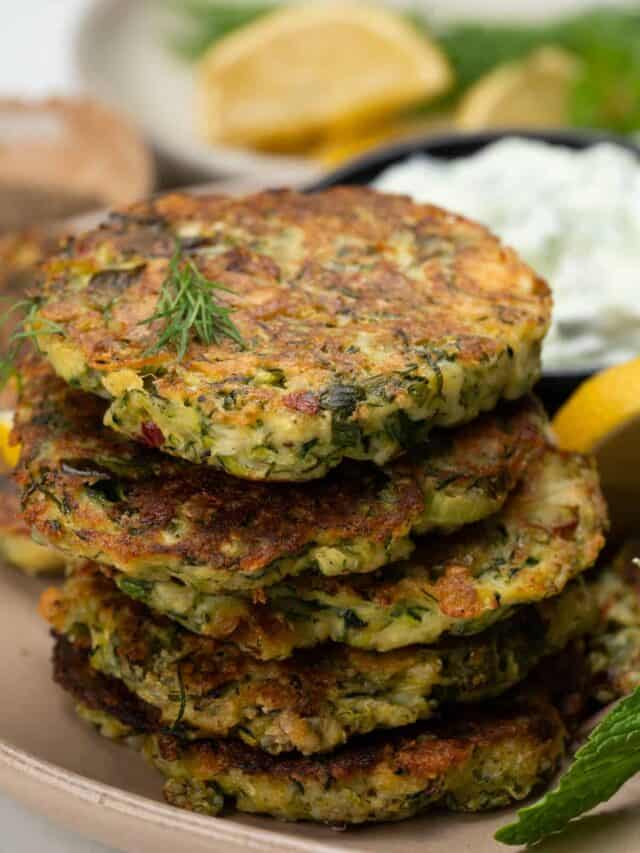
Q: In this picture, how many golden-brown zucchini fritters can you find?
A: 5